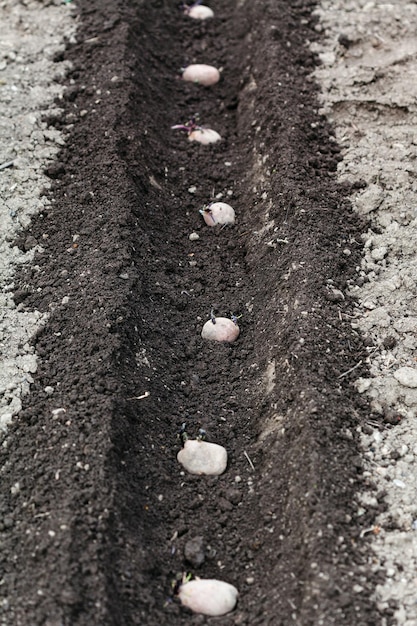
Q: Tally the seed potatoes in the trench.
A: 7